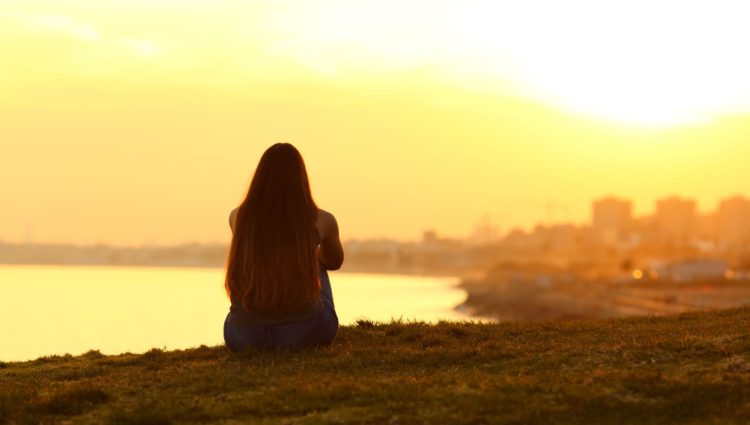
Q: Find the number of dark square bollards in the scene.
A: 0